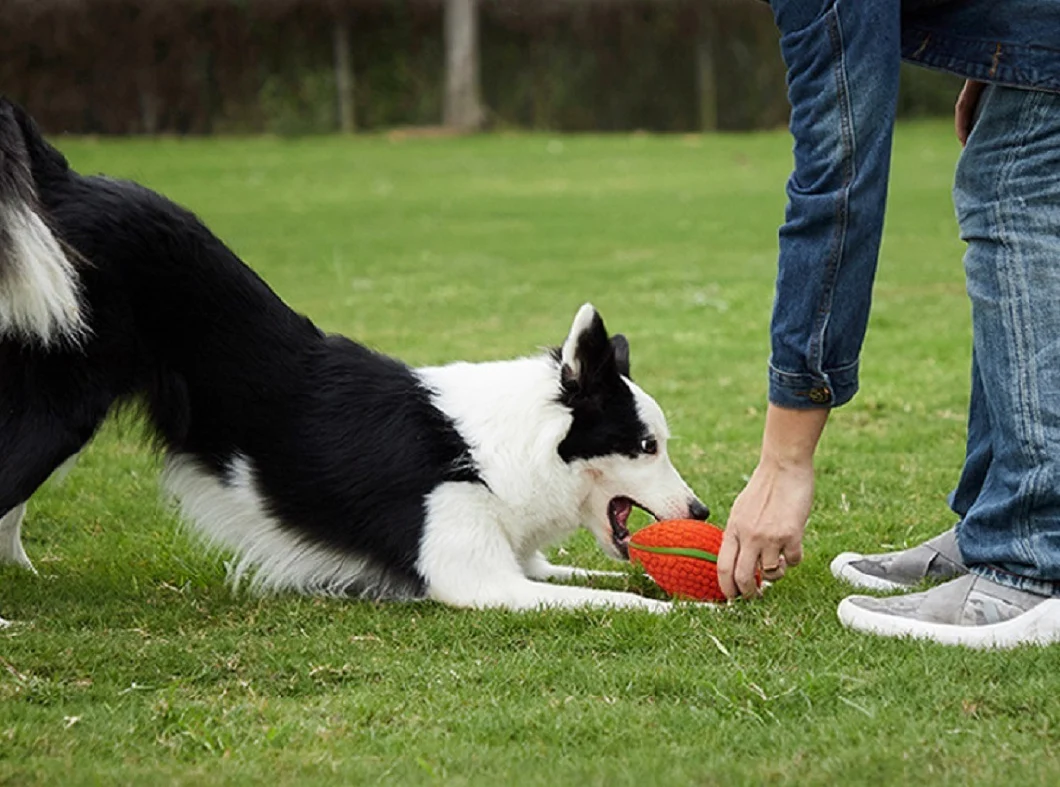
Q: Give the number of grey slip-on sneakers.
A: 2